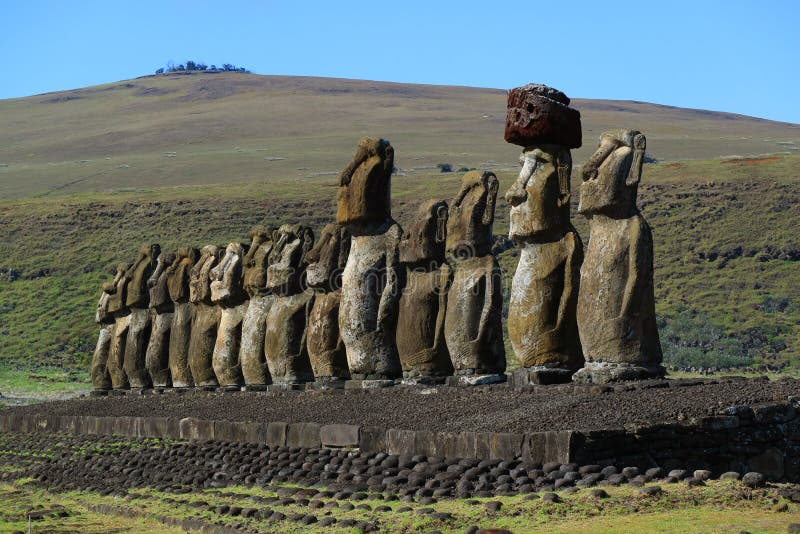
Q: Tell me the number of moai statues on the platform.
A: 15